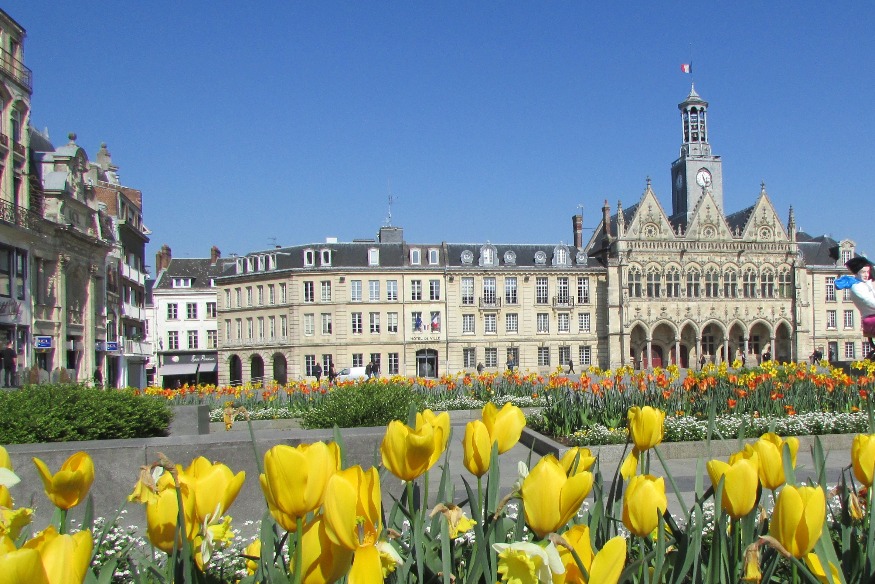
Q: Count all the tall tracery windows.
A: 9